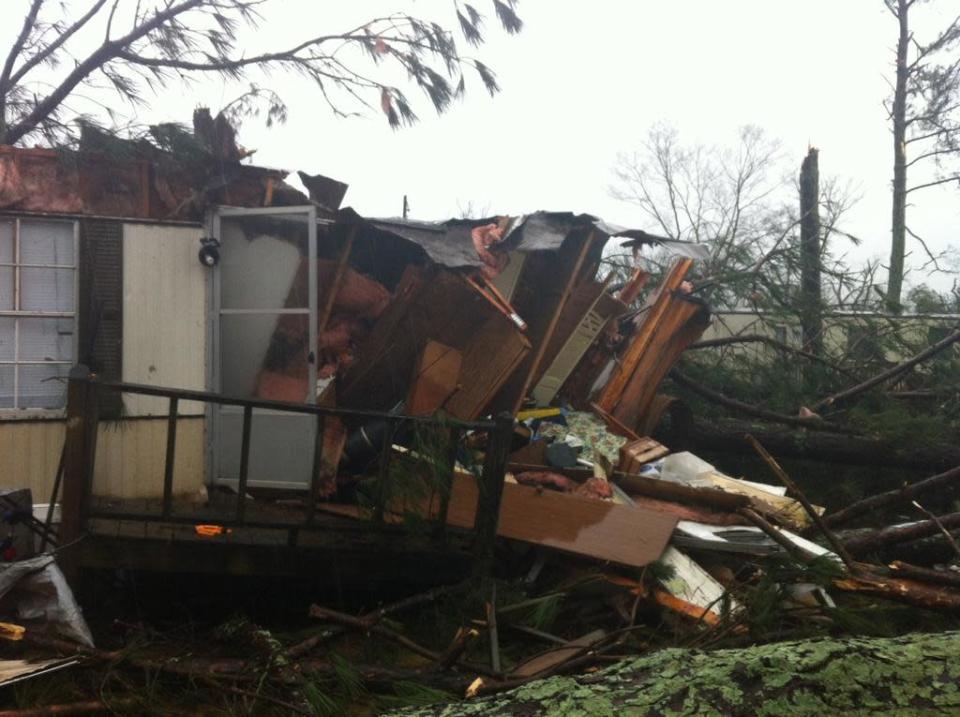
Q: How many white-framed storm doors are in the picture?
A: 1